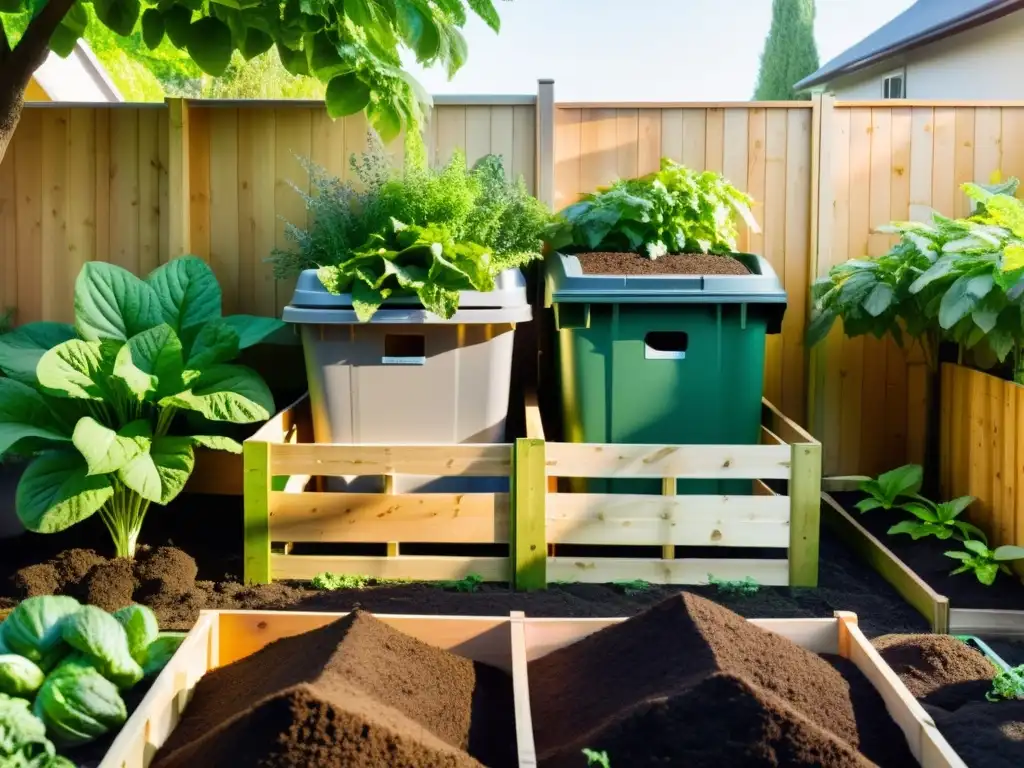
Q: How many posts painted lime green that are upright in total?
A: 3